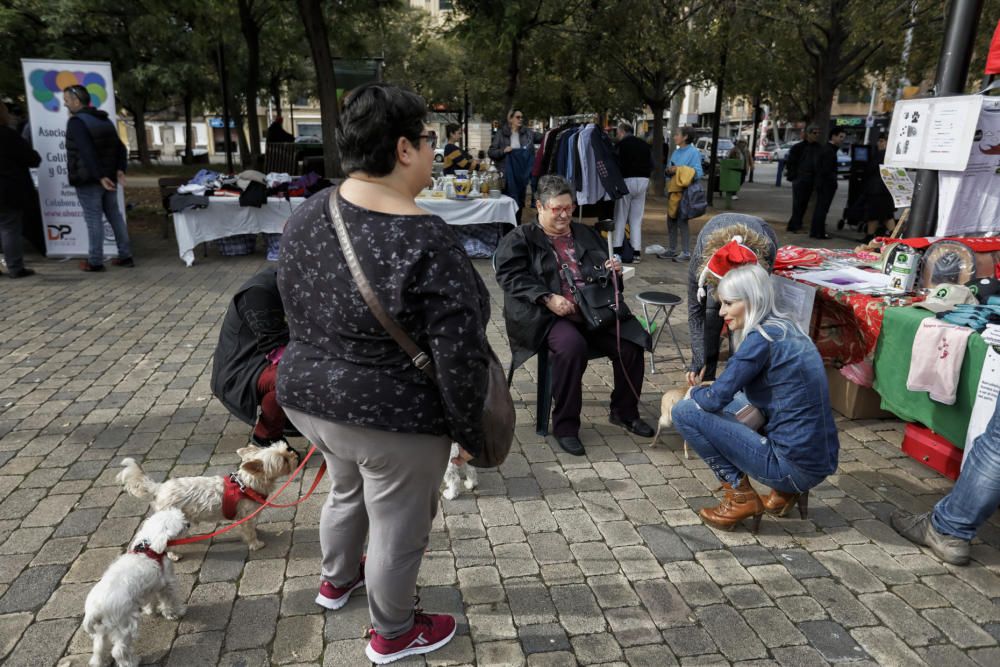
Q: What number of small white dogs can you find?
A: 3